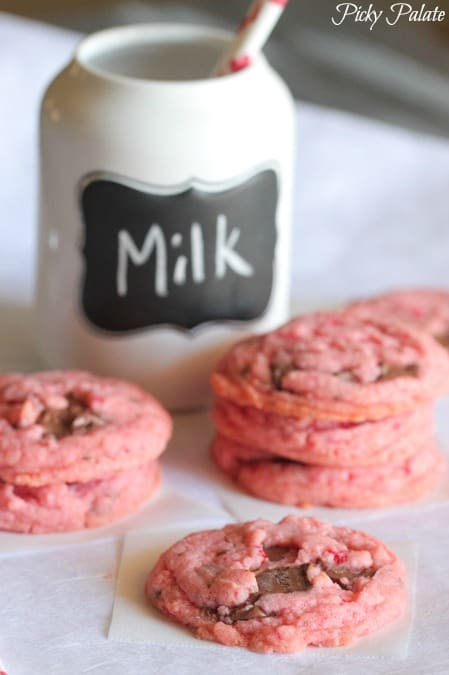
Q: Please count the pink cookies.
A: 7